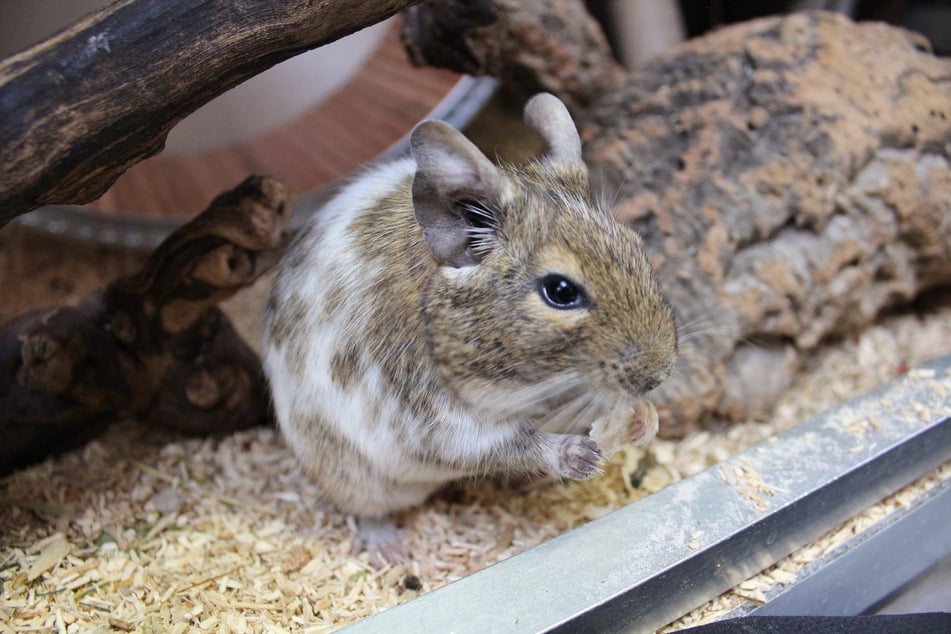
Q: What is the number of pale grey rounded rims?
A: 1